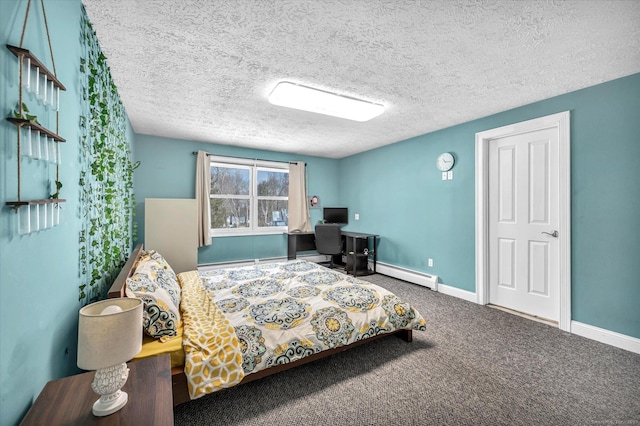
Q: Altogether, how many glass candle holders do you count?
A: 15